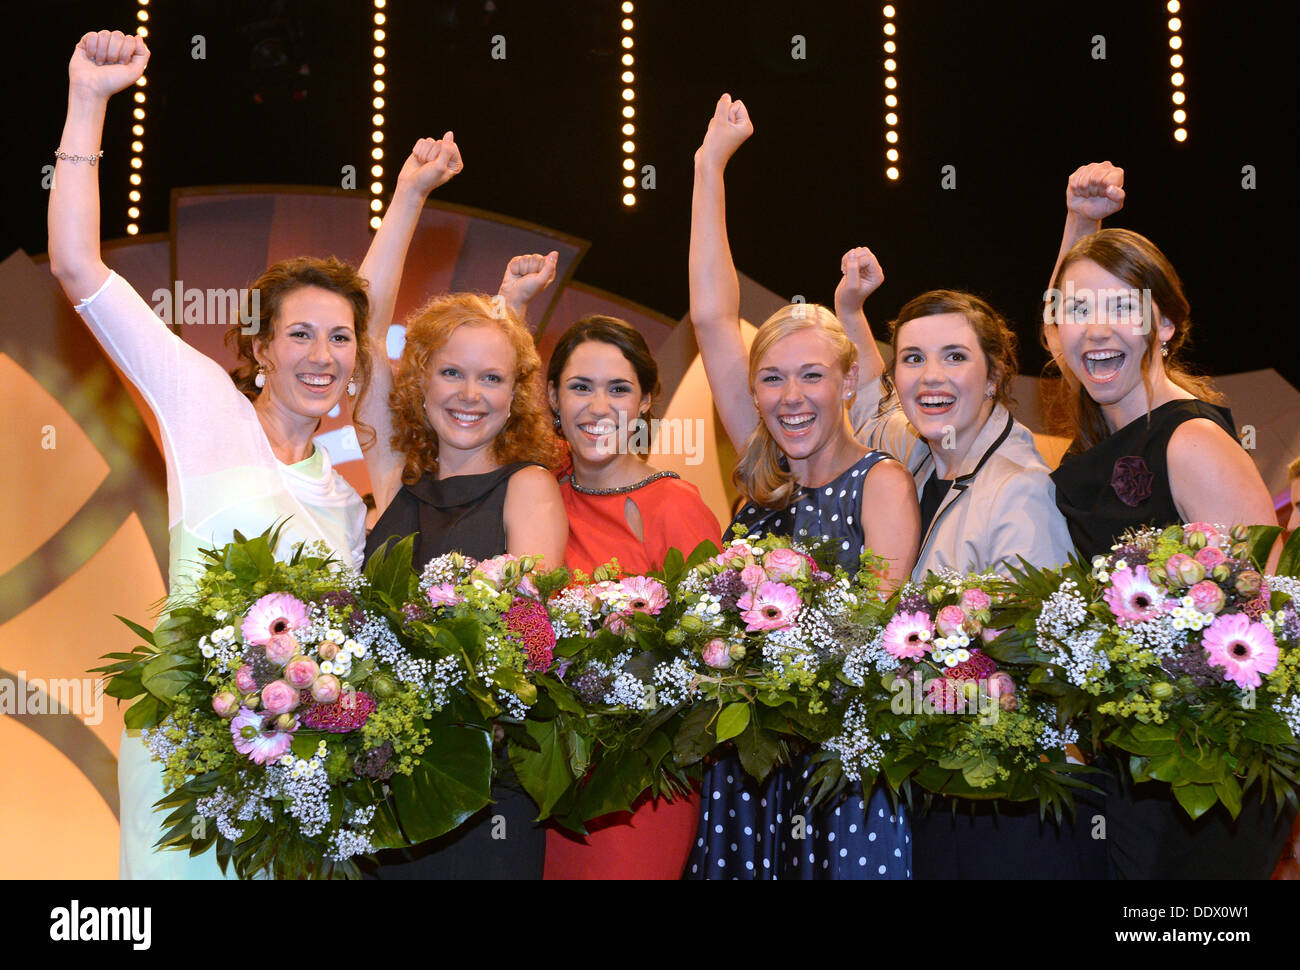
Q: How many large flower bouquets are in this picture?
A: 6